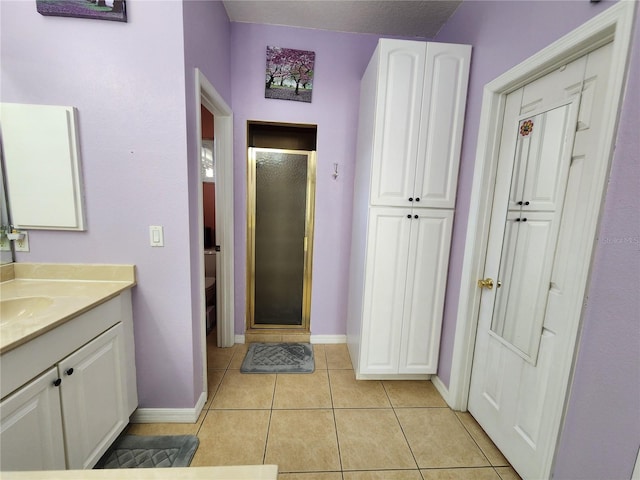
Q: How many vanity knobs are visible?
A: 2